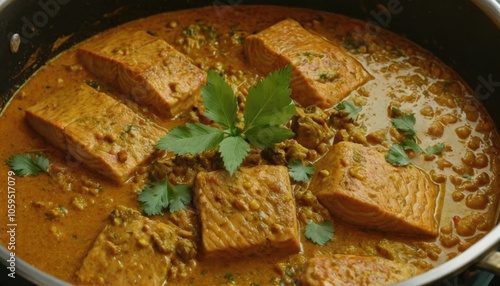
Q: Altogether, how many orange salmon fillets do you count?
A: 7